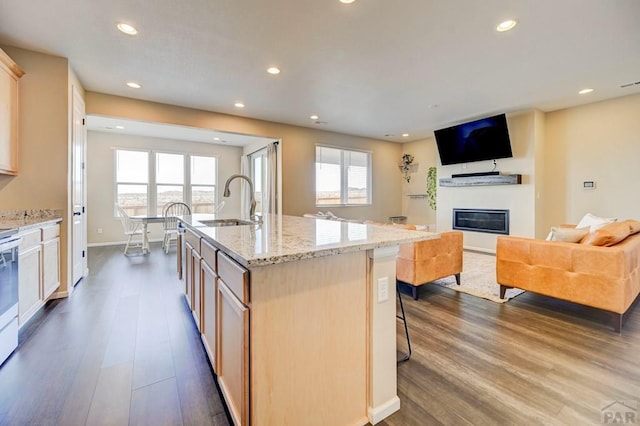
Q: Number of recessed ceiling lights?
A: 11